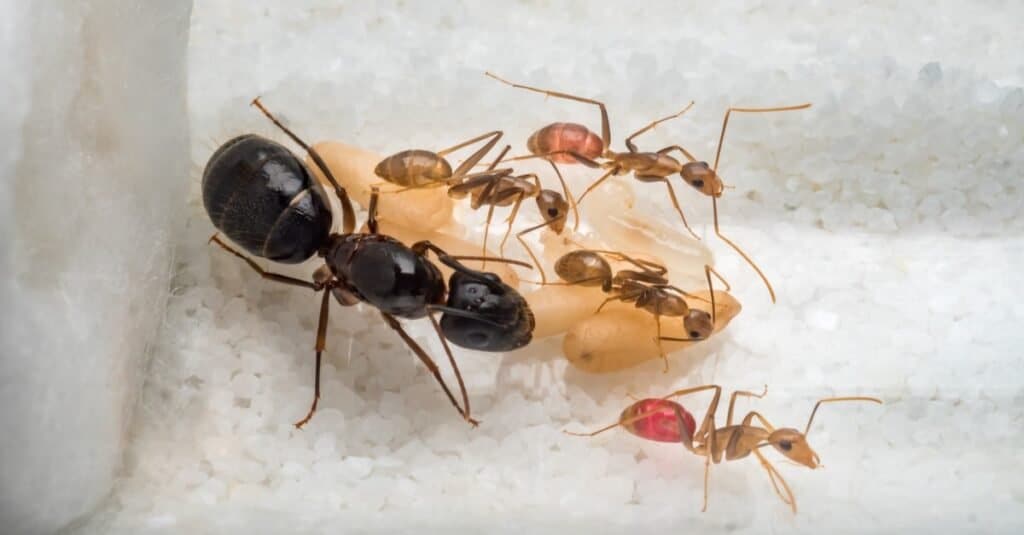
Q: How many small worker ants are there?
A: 4